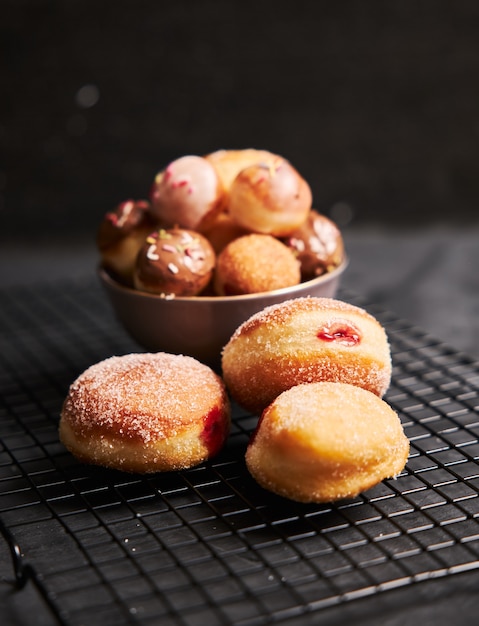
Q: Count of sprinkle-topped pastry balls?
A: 5